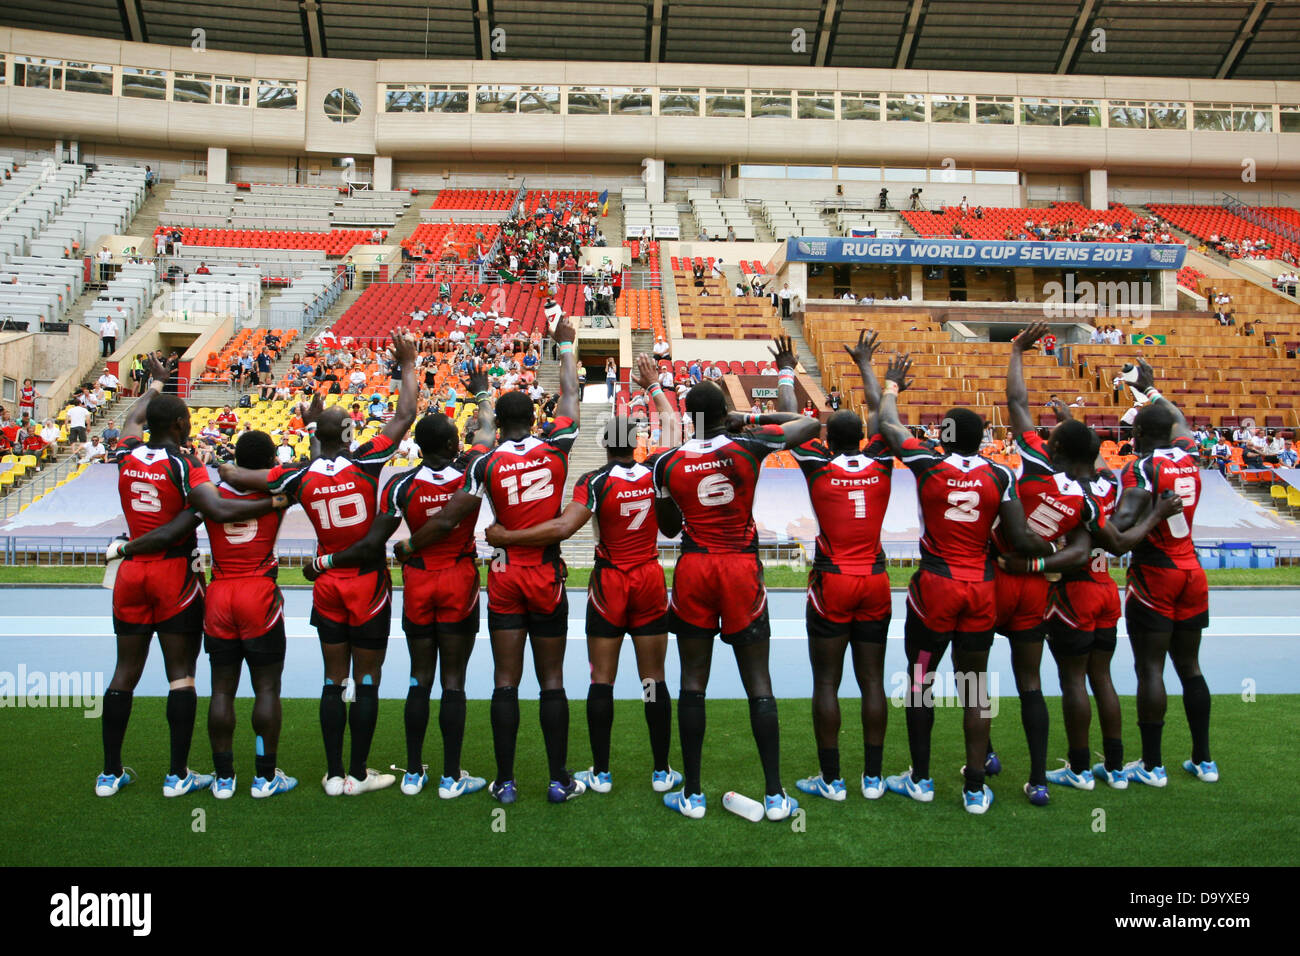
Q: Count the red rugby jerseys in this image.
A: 12